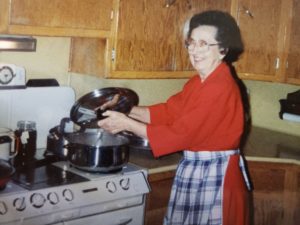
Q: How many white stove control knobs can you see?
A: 7